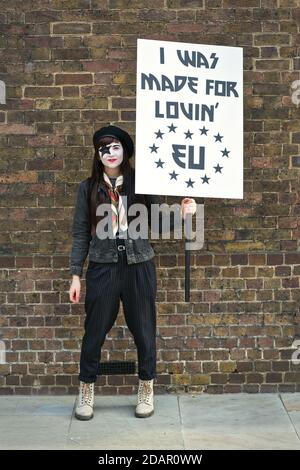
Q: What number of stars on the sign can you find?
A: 12